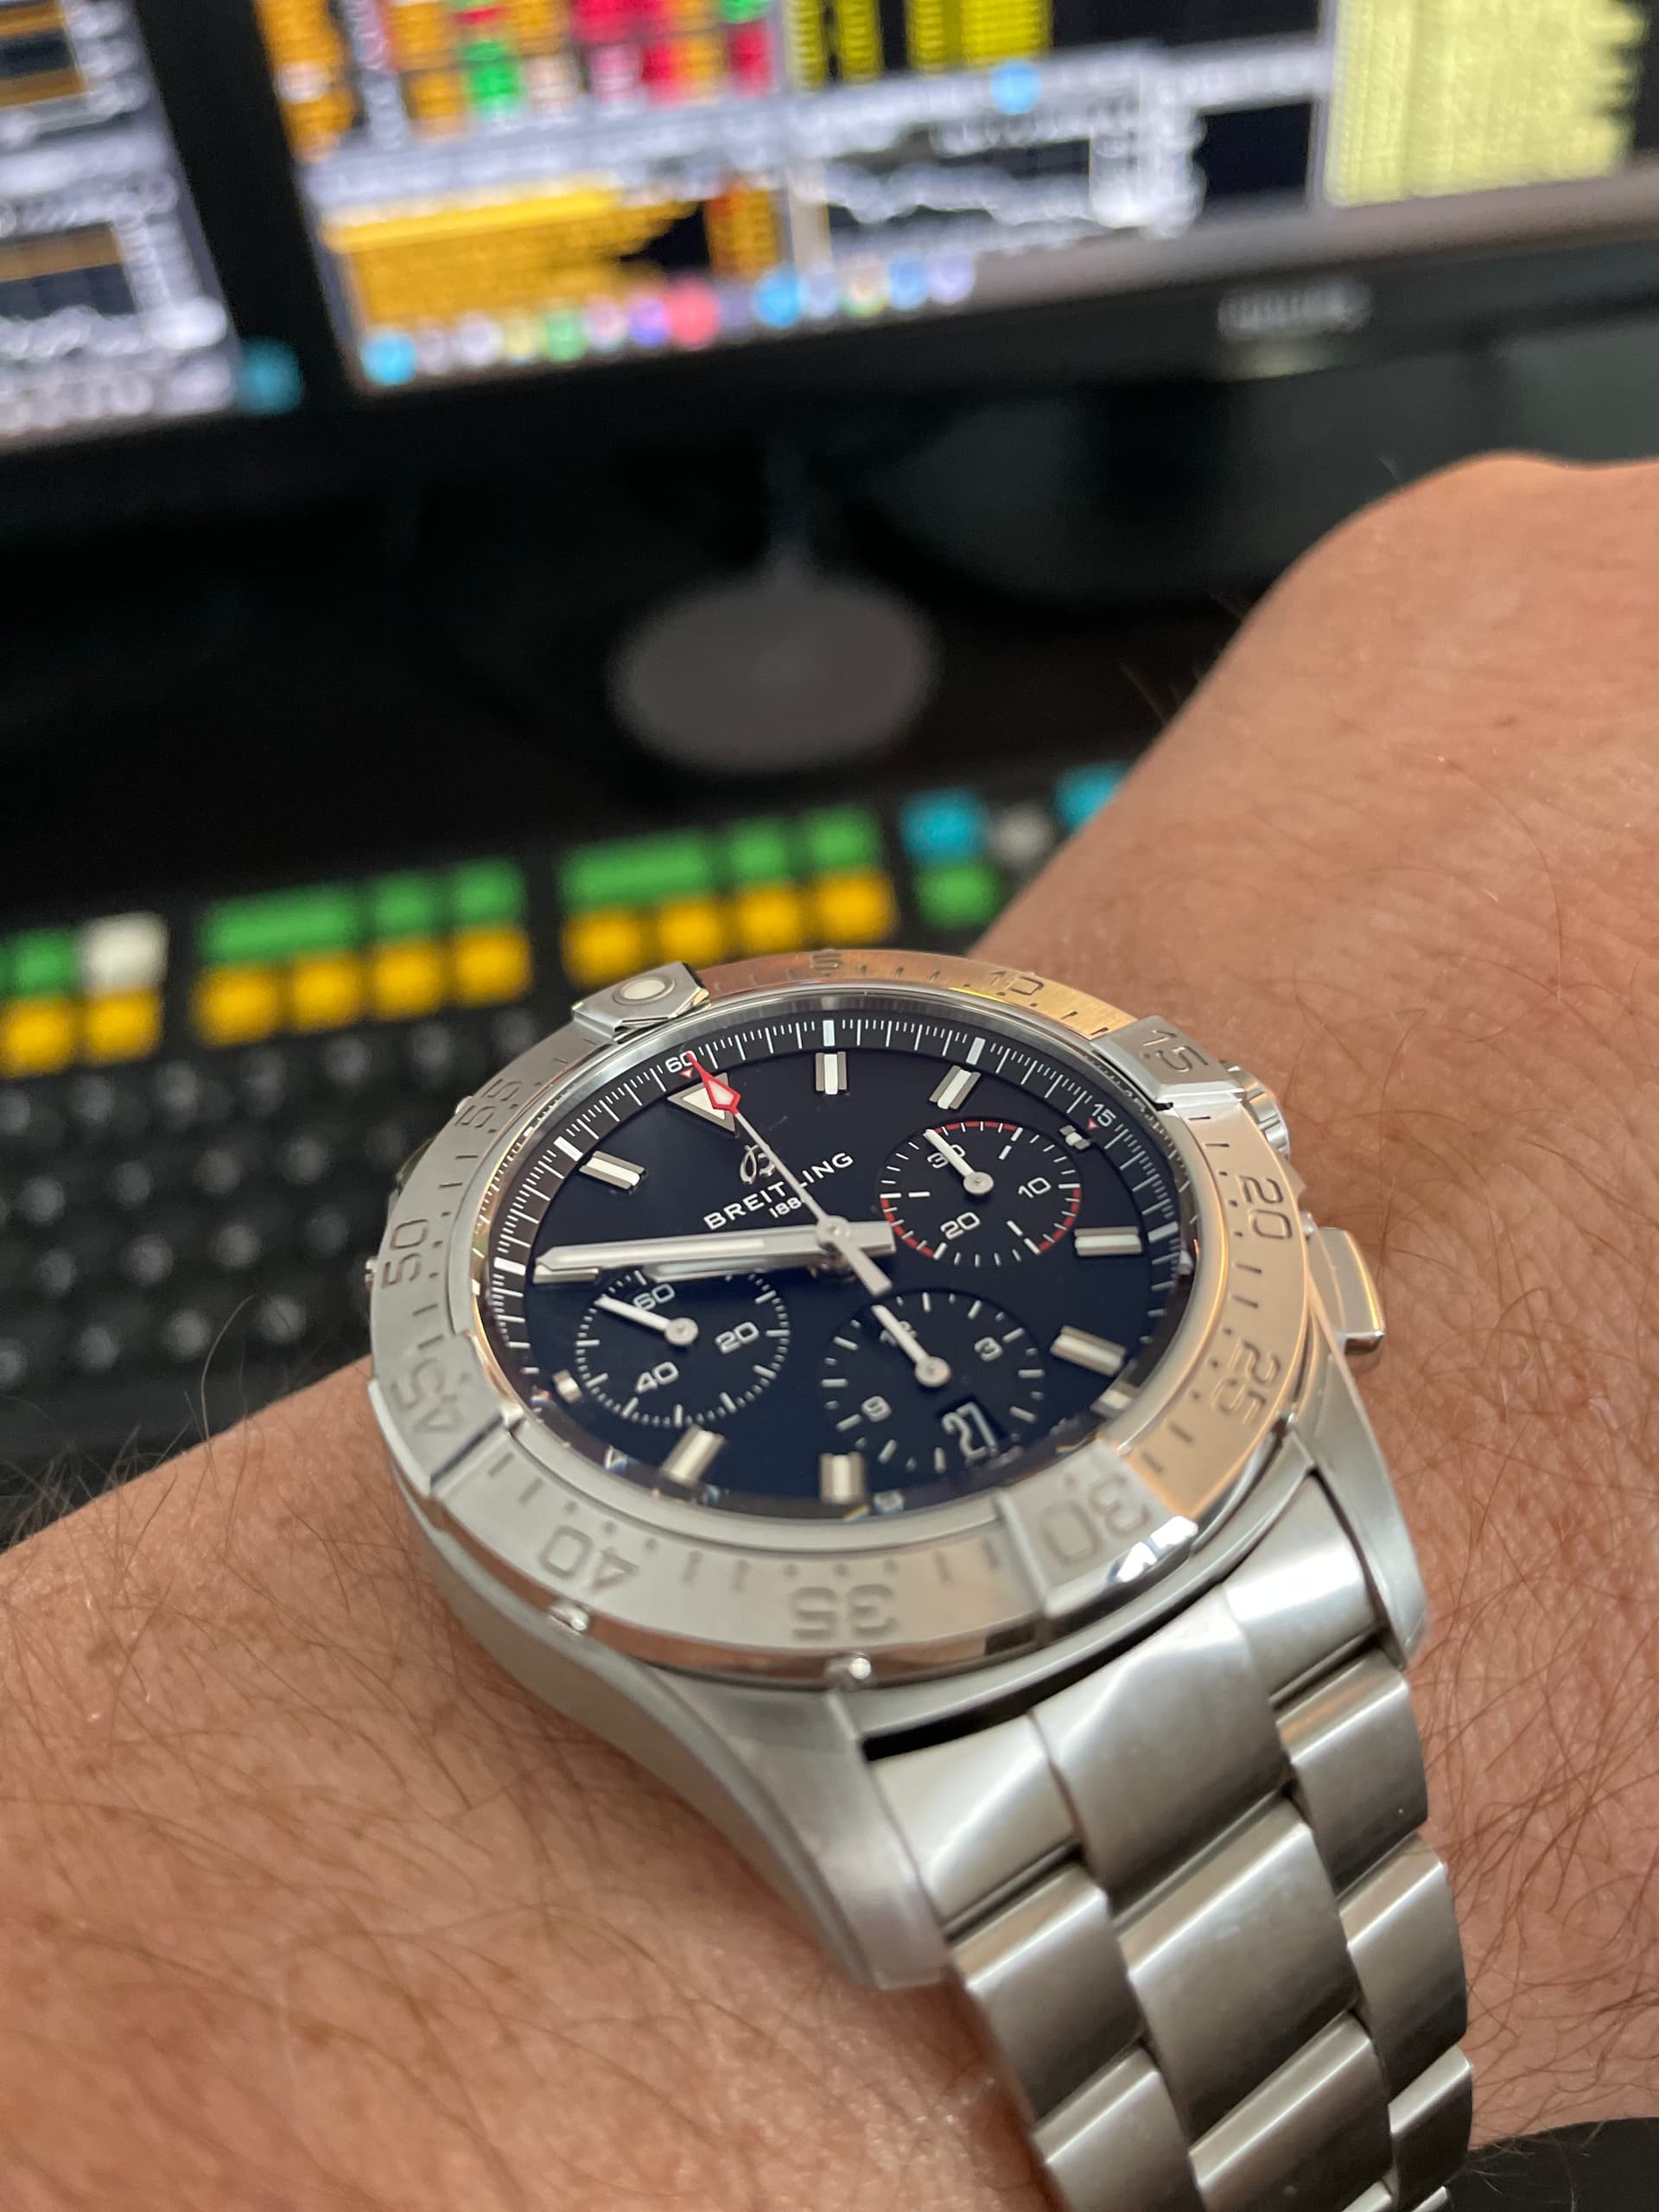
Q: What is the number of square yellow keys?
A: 10